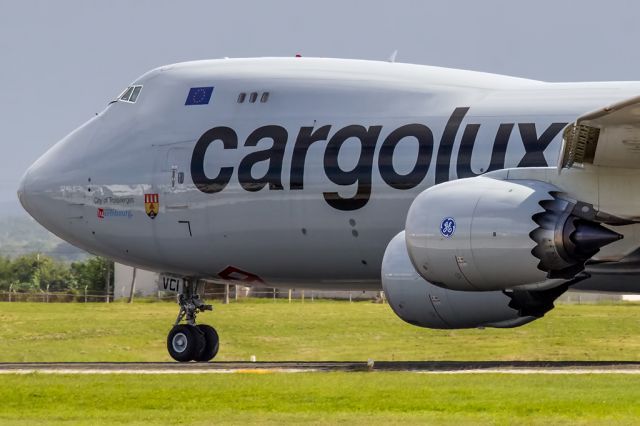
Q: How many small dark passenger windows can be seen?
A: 3